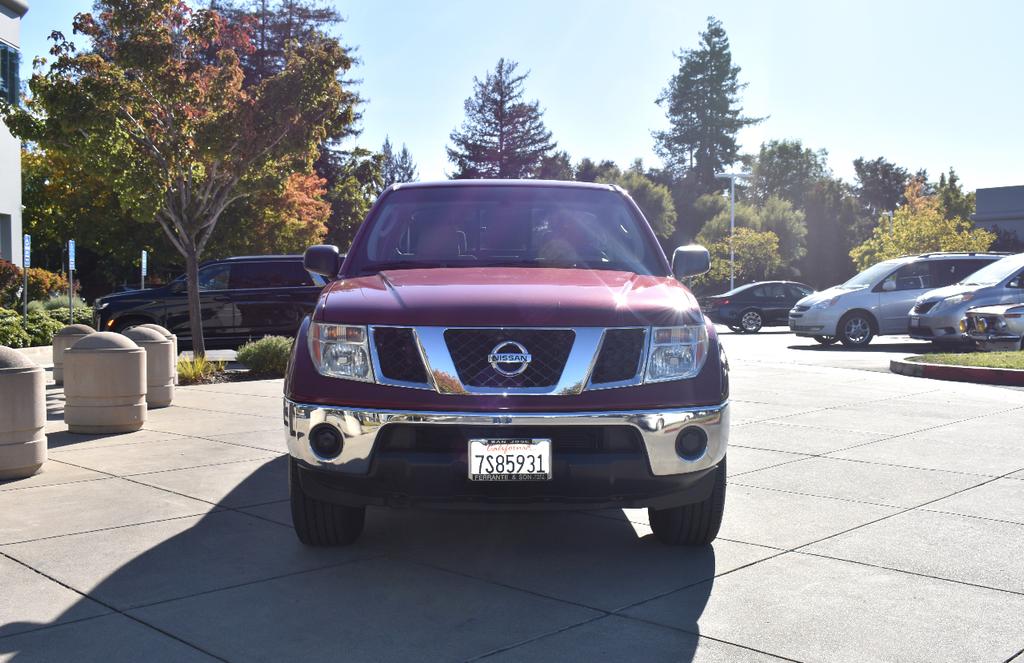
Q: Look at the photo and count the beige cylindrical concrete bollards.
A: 5